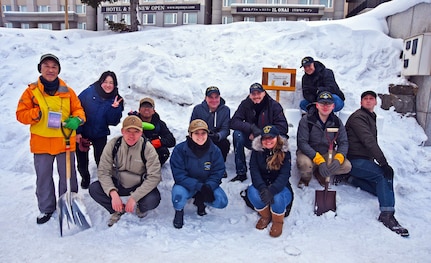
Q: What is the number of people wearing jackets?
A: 11